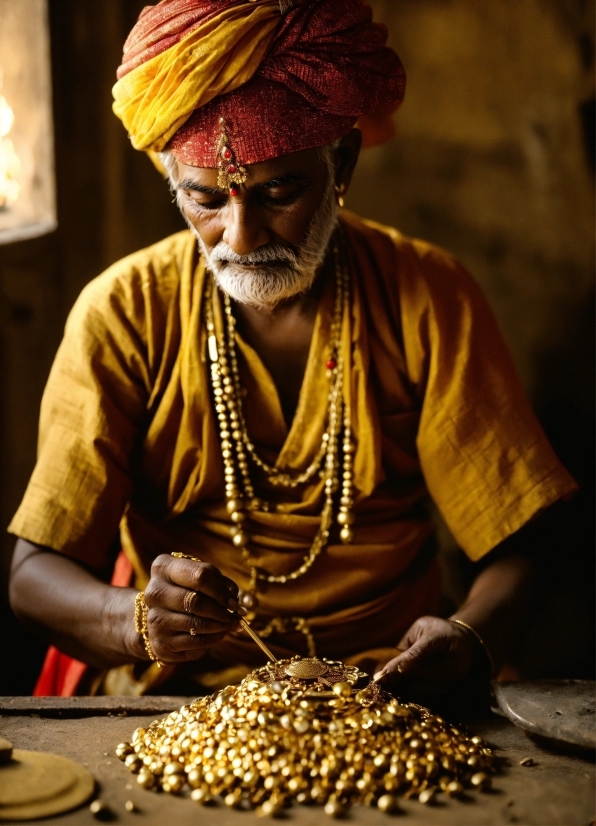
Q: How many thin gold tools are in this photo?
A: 1